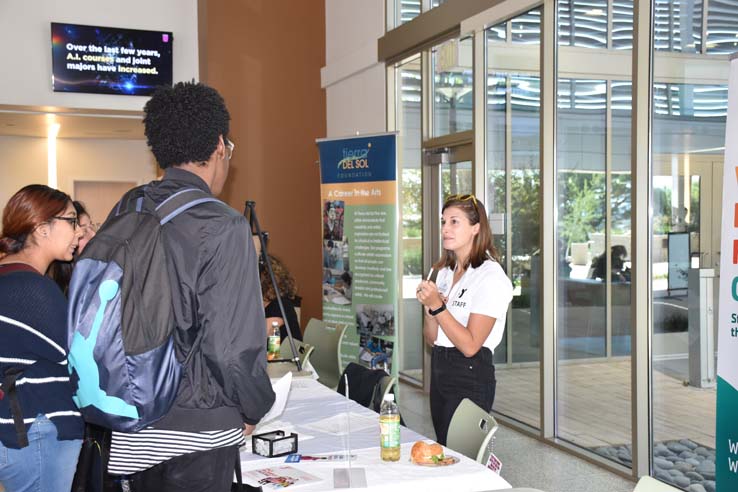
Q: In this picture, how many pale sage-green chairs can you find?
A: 5